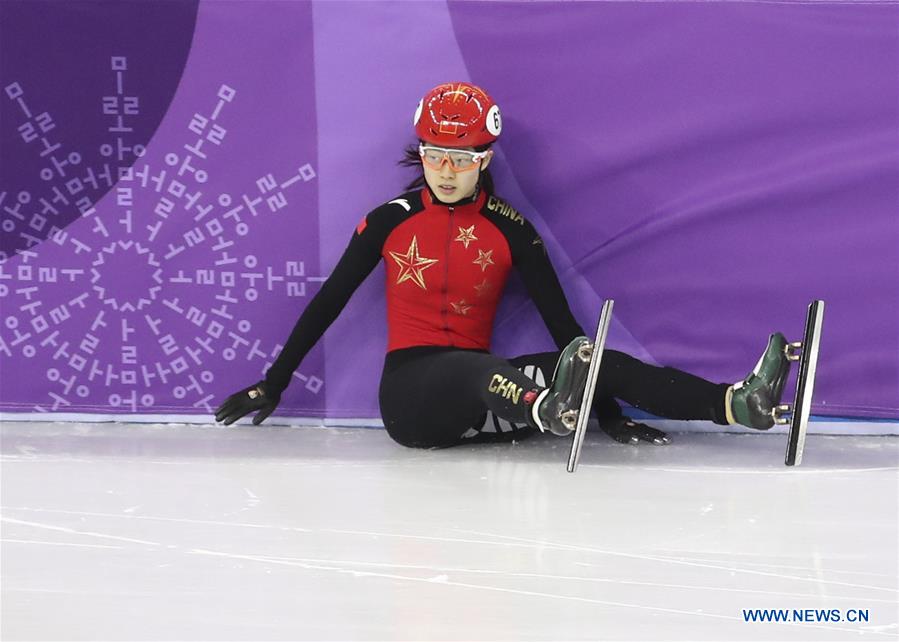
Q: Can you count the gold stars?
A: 5